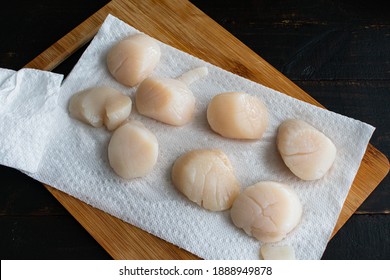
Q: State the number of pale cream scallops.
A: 8